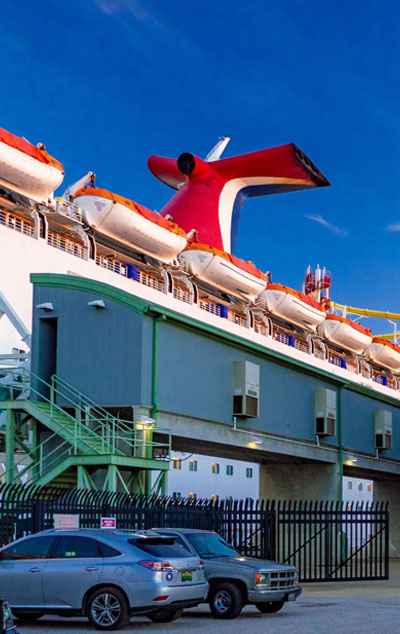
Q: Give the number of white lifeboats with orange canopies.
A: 6